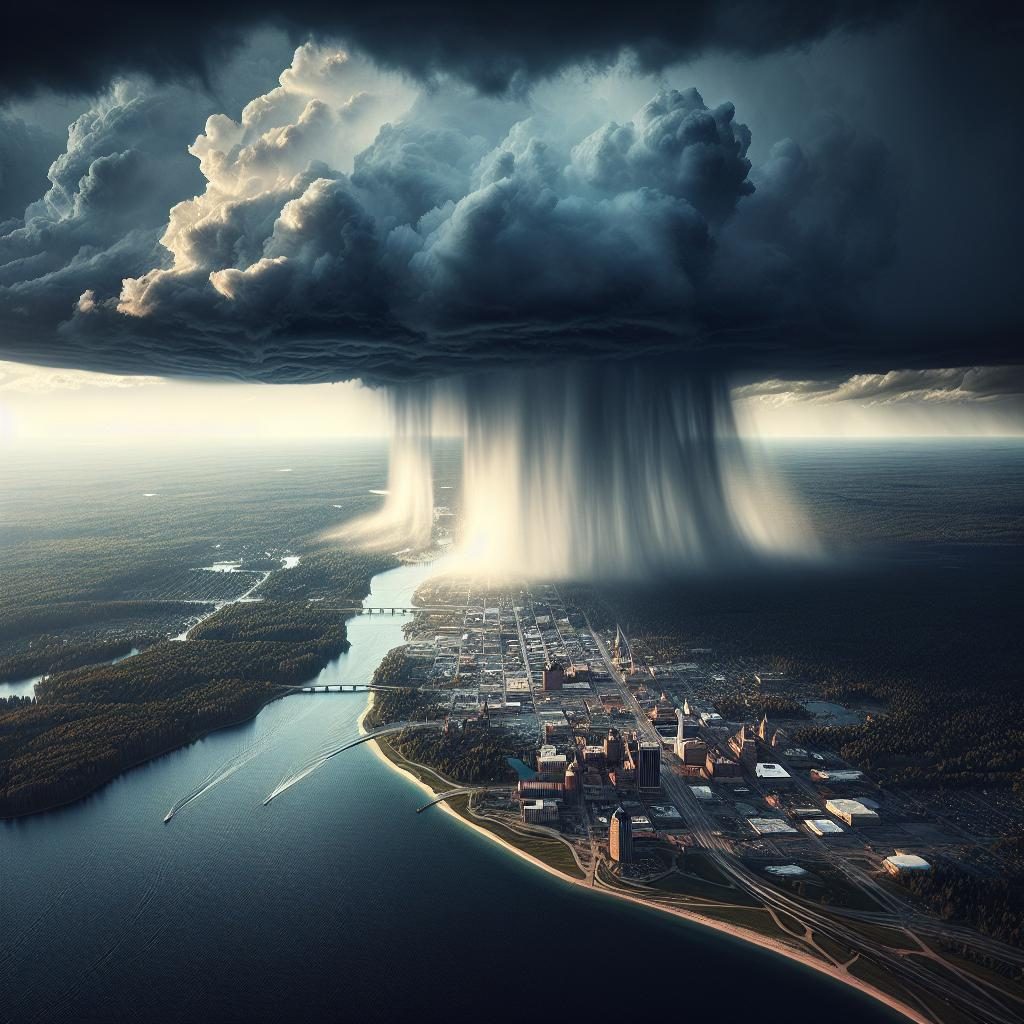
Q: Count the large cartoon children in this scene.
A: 0